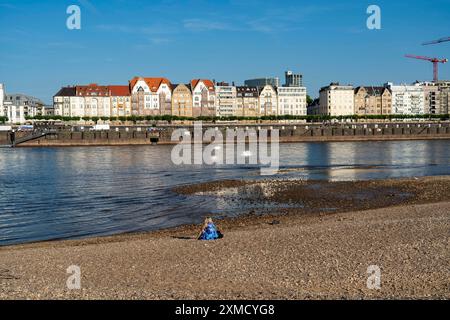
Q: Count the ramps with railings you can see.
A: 1